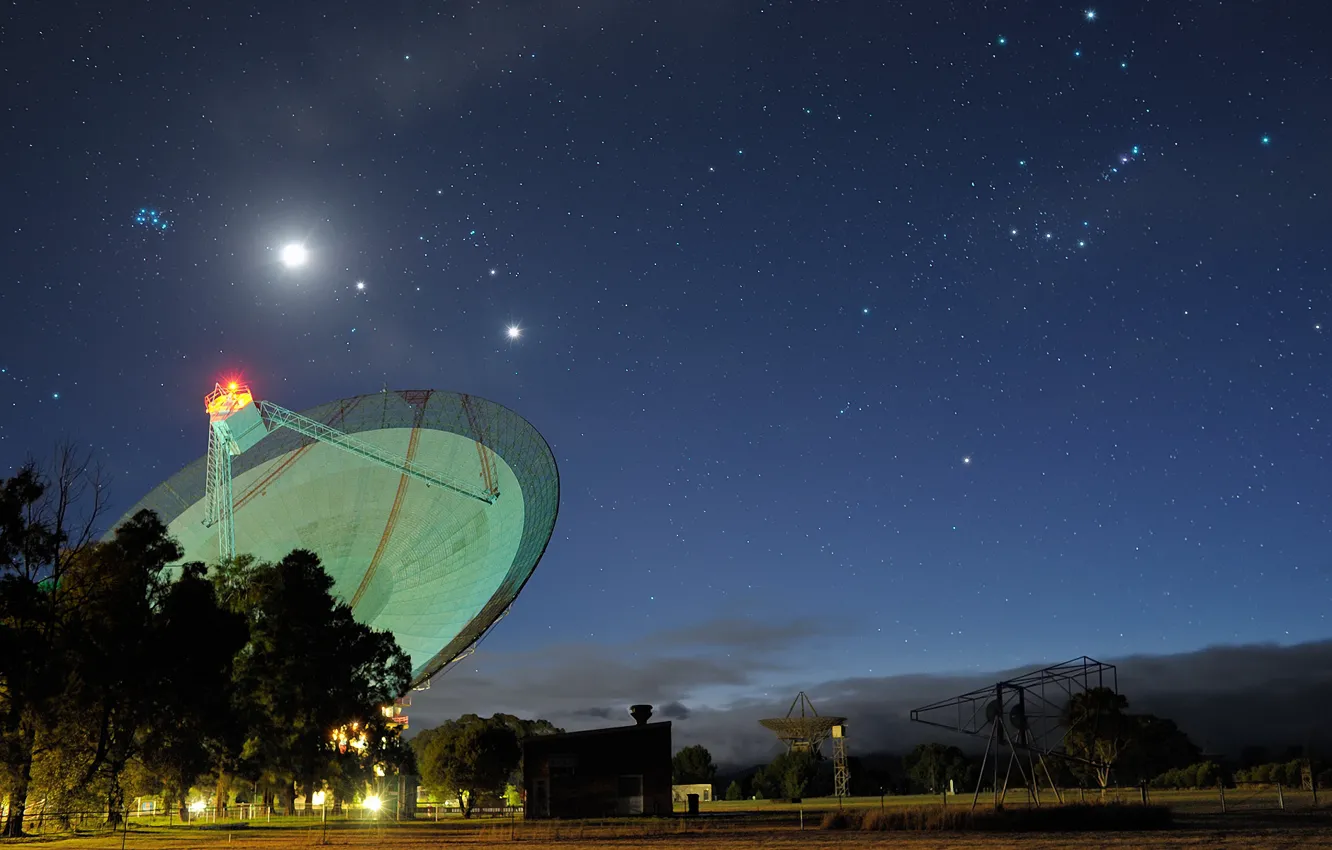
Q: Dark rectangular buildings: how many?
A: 1